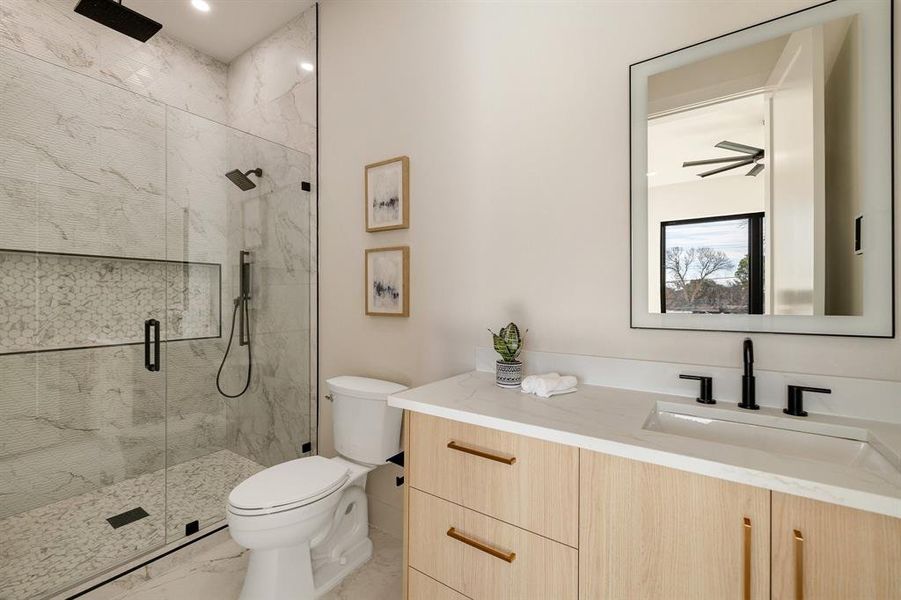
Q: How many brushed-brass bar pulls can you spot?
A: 4